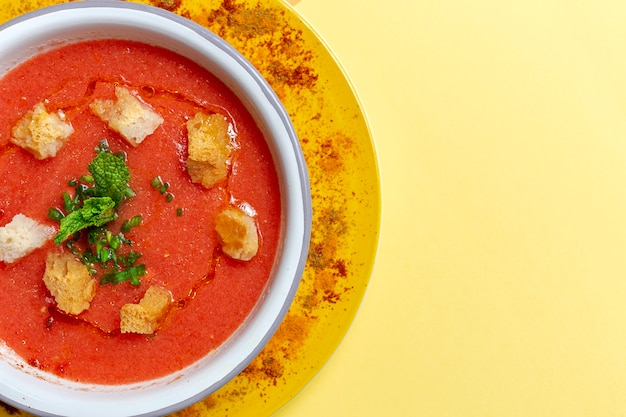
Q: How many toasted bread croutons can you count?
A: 7